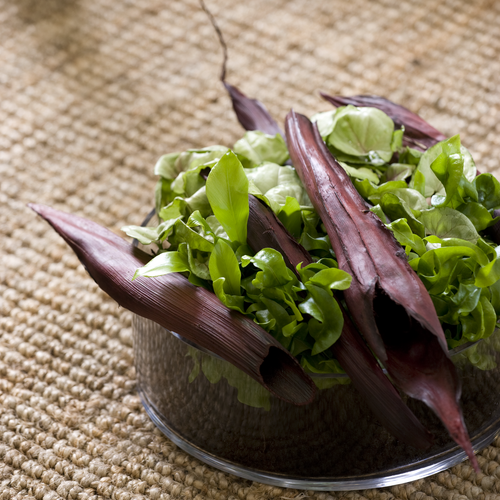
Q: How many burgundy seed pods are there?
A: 5